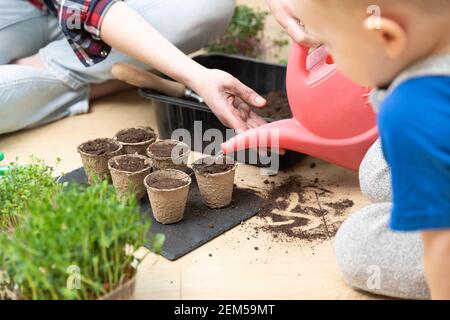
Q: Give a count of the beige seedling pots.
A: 6